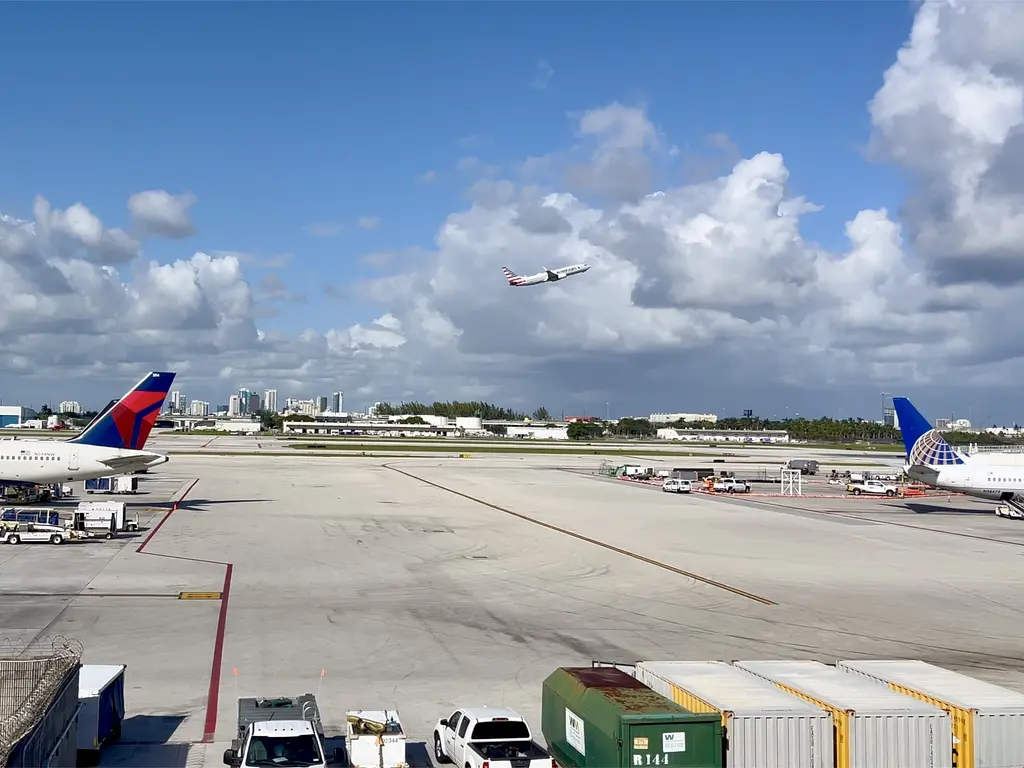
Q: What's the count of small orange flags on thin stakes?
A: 2